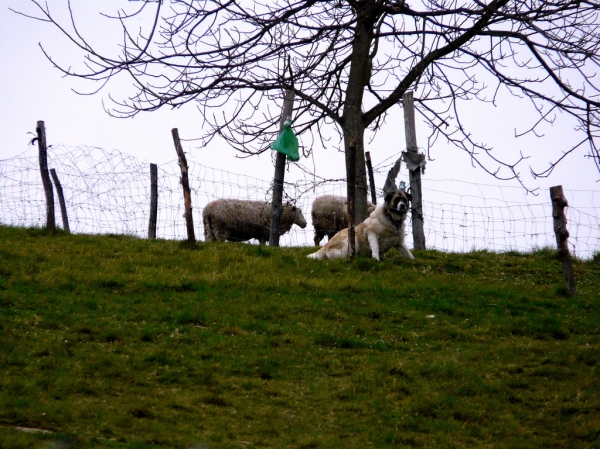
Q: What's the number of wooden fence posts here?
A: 9